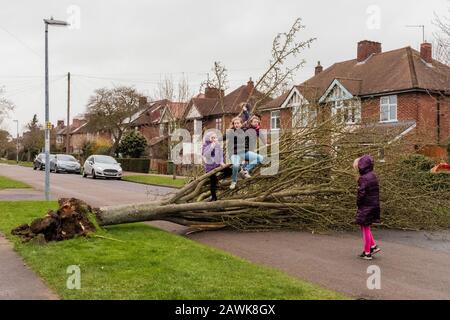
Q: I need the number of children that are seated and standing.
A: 5